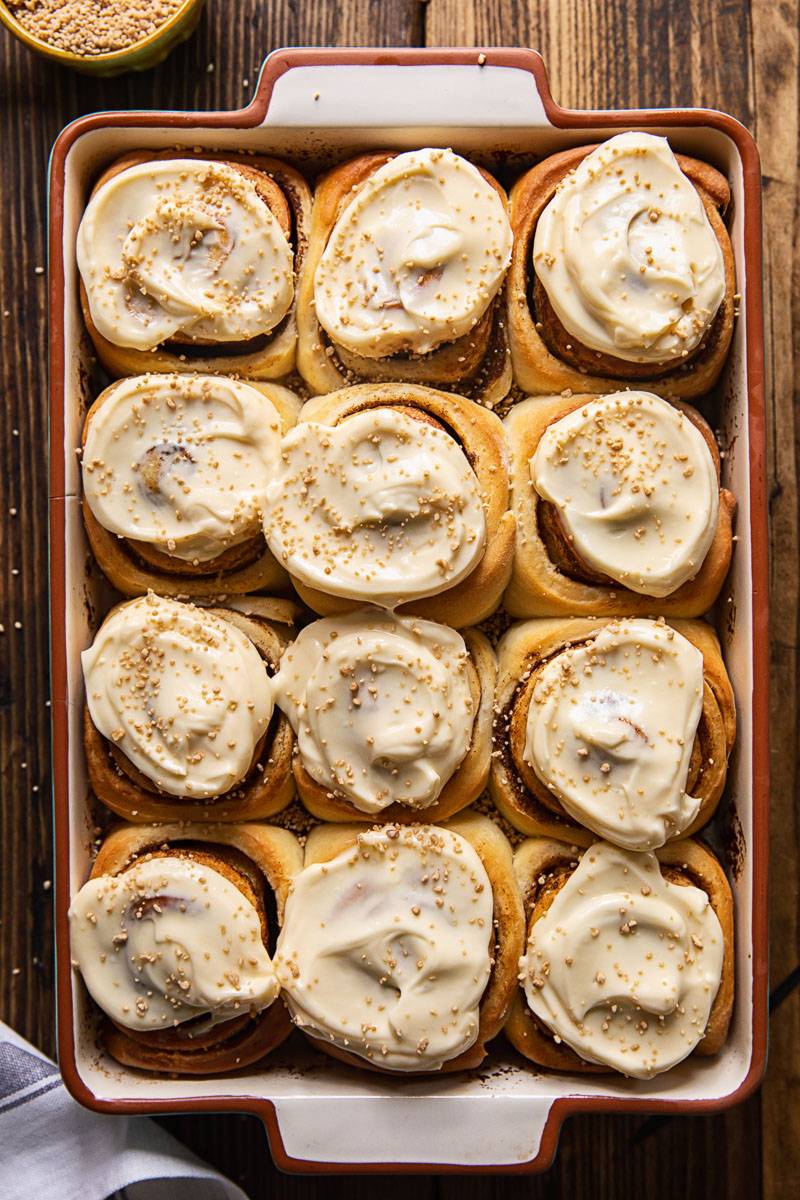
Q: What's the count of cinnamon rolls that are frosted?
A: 12